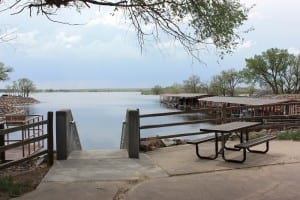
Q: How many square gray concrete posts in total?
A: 2